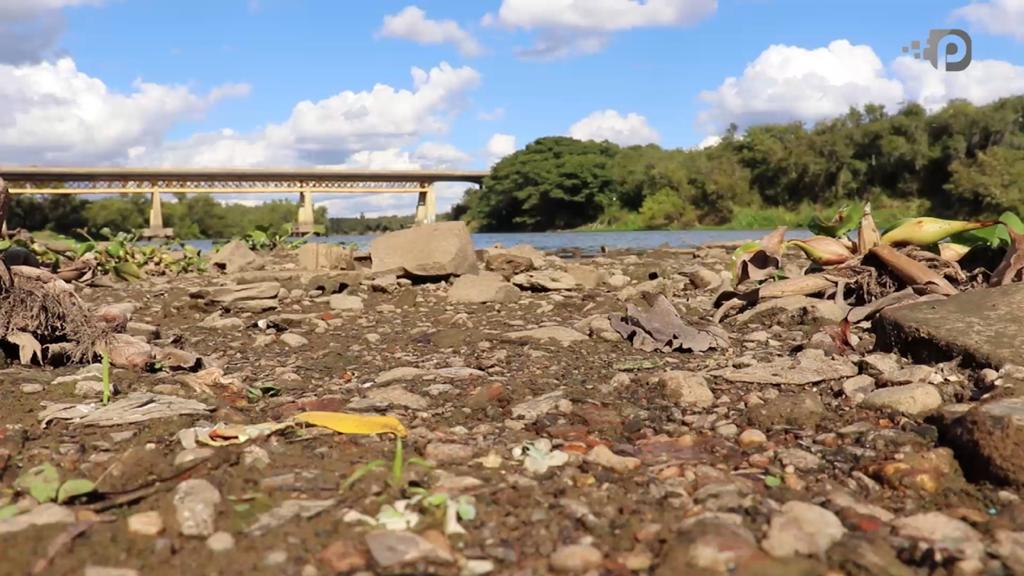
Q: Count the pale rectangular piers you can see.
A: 3